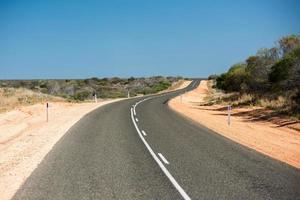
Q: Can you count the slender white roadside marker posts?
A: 5